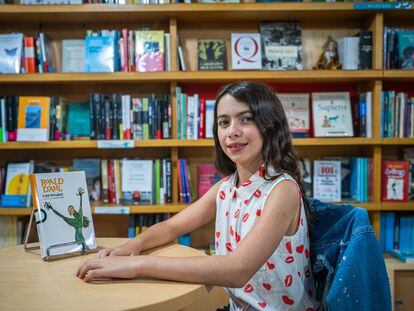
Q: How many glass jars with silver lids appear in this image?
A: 0